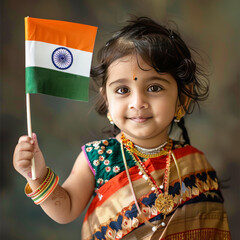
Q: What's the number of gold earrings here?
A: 2